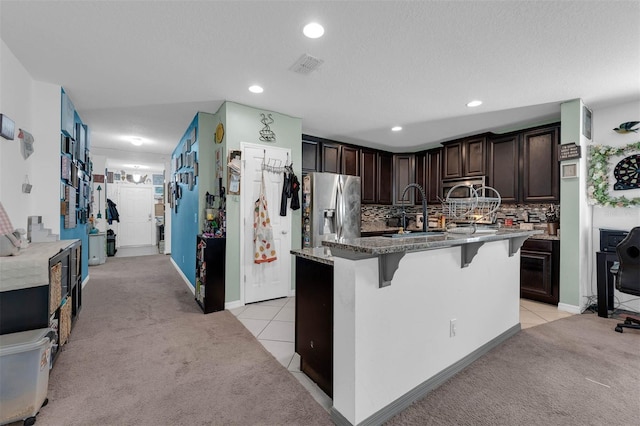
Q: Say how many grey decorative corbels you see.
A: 3